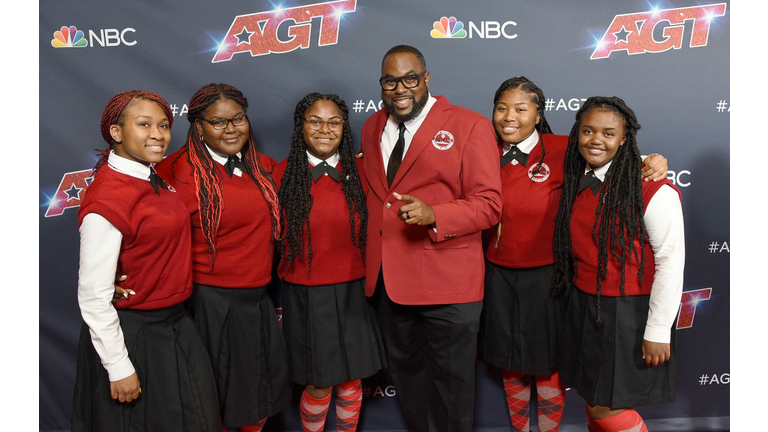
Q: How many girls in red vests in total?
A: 5